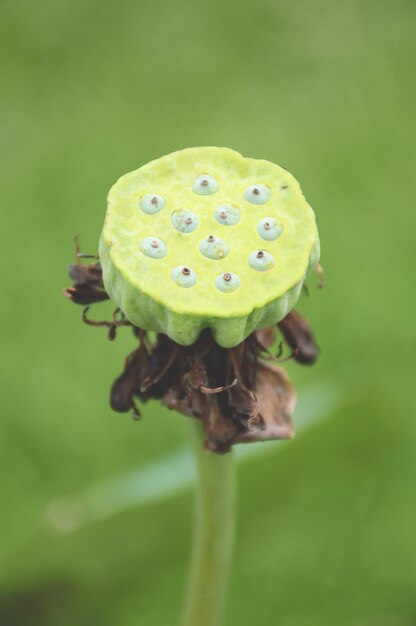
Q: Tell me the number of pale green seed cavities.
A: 11